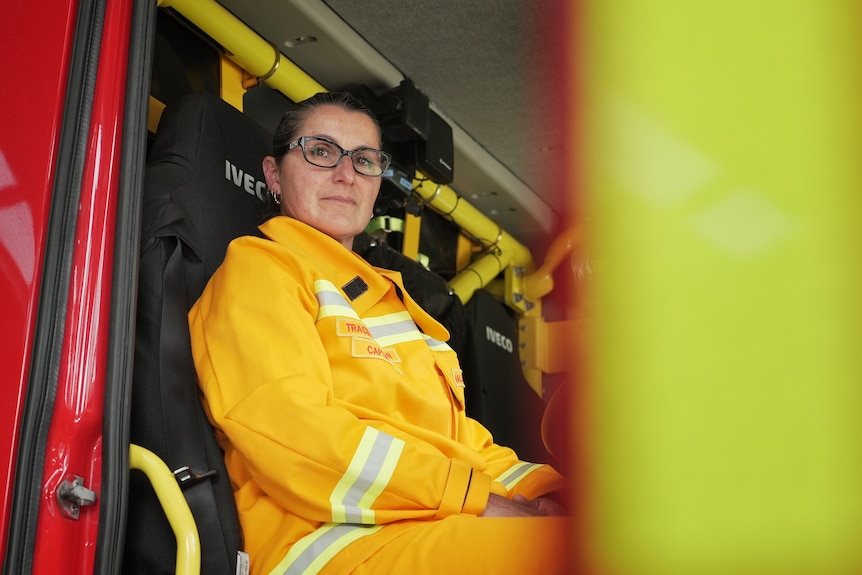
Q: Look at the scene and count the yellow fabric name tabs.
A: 3